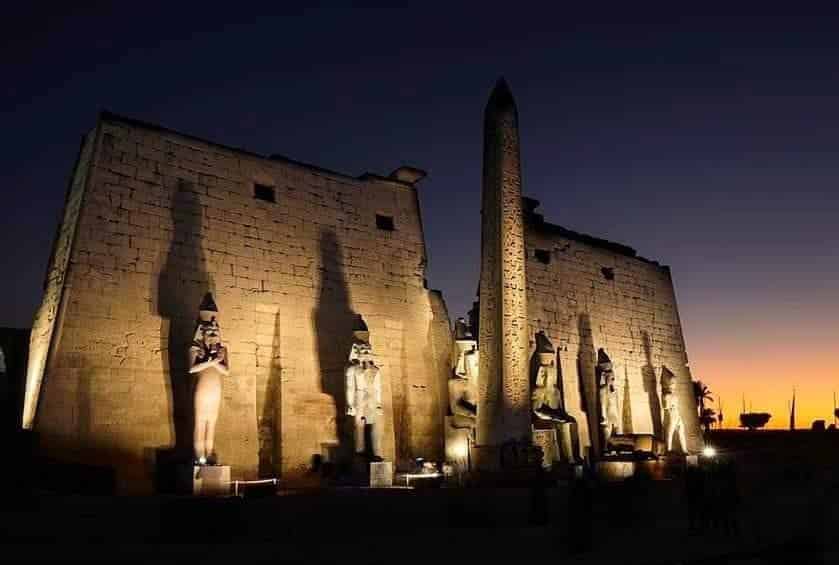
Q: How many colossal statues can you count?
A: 6